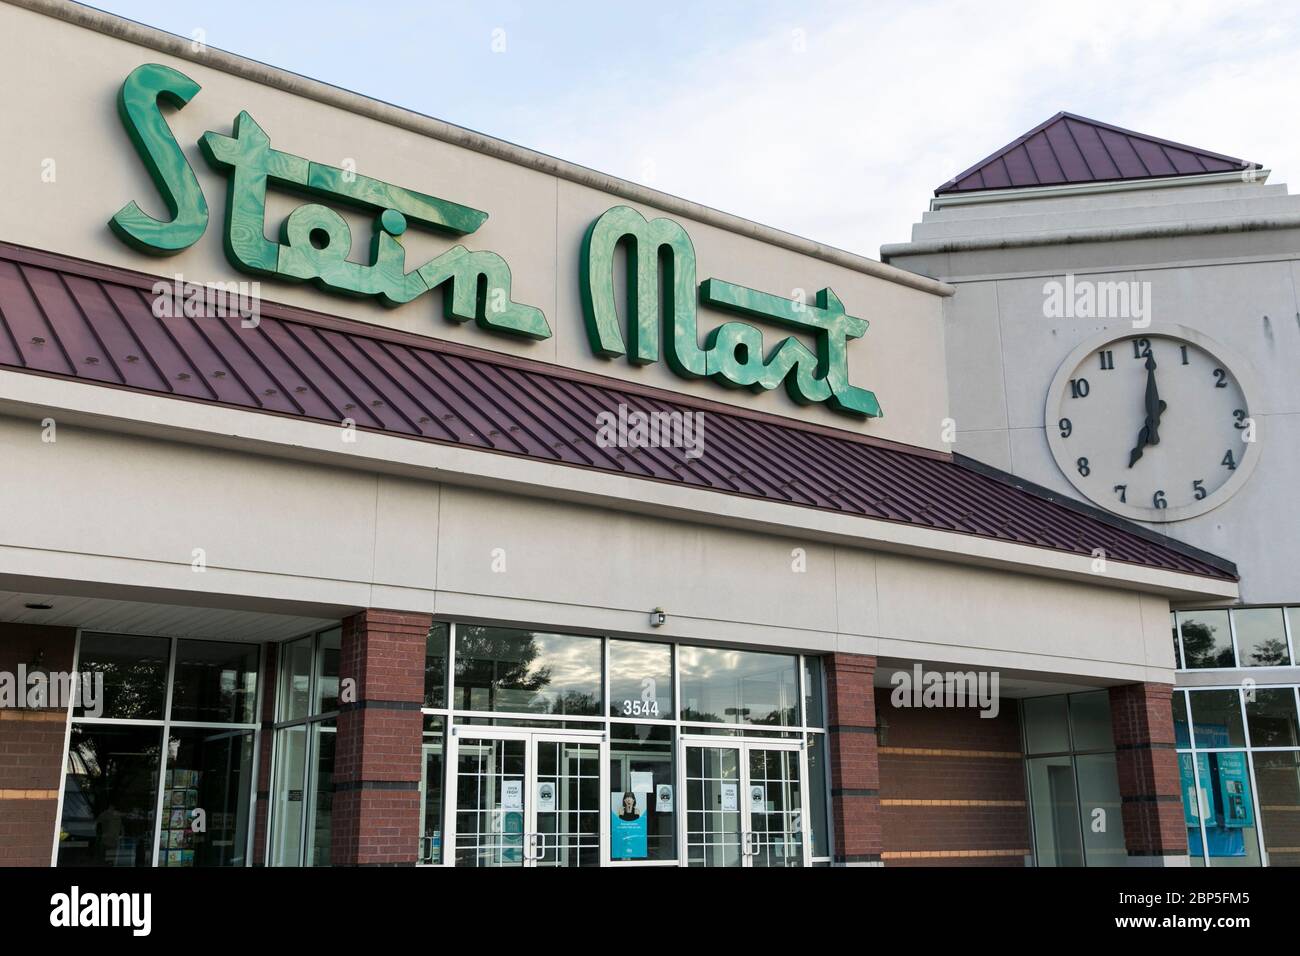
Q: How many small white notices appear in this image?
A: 6